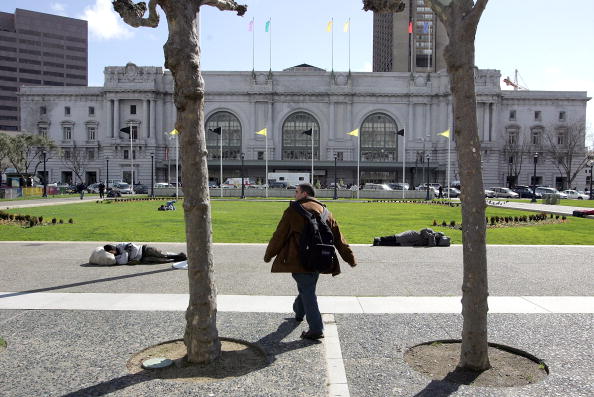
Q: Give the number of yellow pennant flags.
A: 4